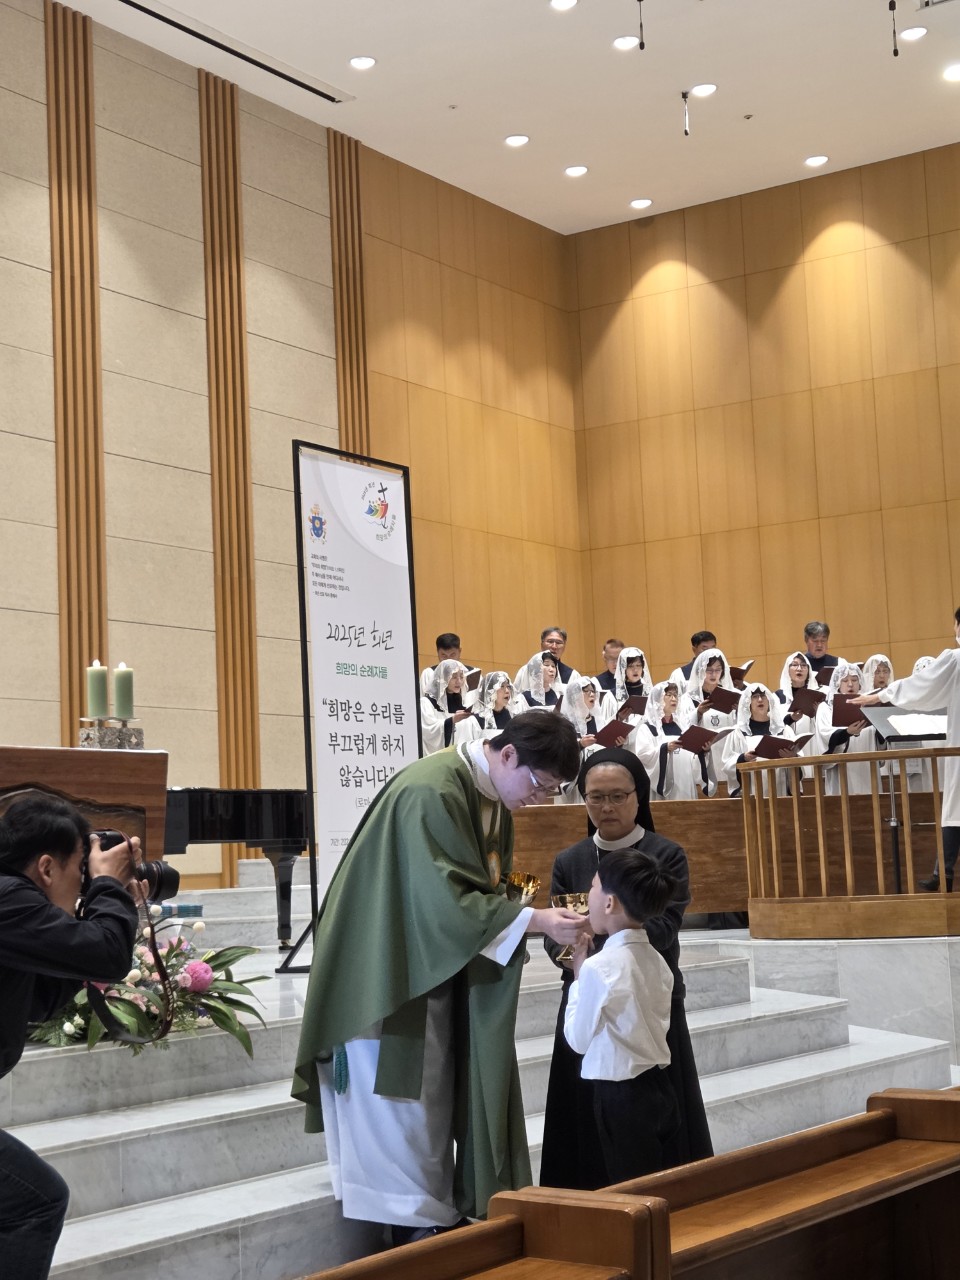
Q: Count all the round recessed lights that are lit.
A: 10